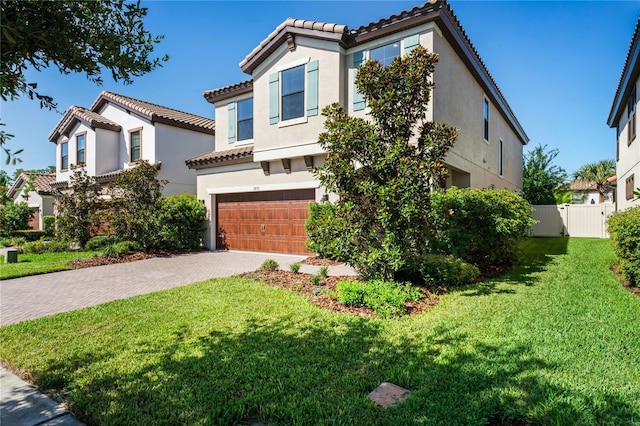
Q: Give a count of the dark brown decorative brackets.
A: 4